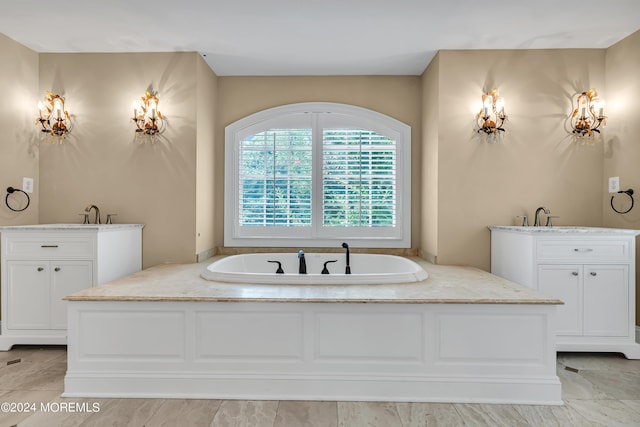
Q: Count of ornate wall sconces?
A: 4